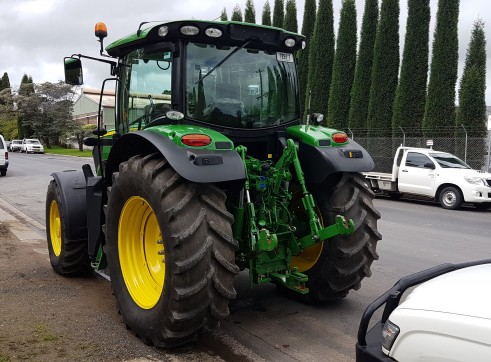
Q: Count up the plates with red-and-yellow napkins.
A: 0